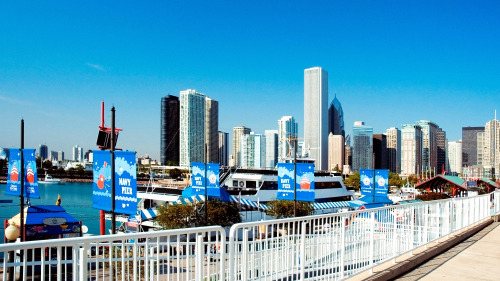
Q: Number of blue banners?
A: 10